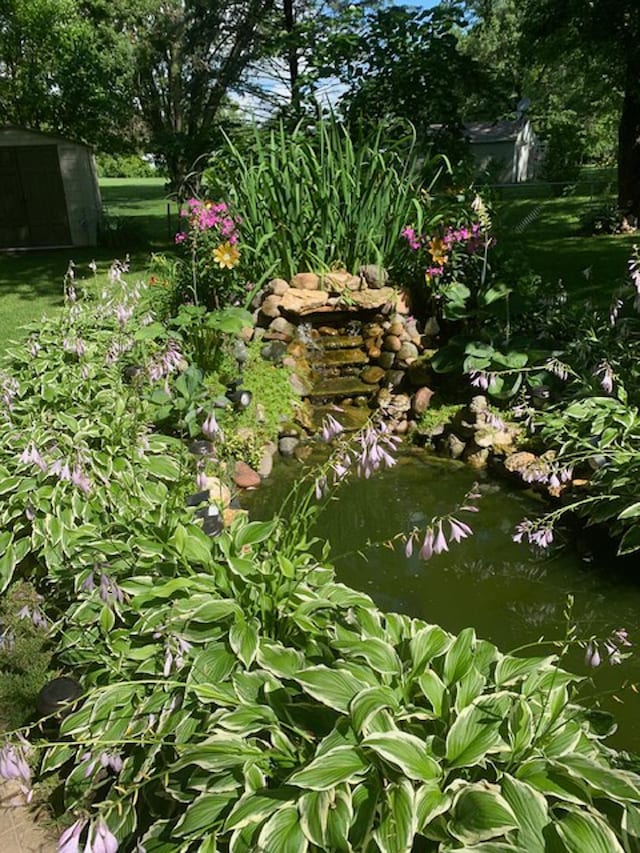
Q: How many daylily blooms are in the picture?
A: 2